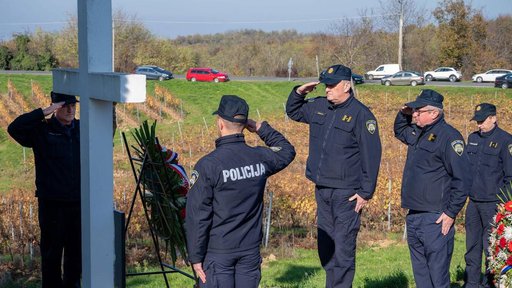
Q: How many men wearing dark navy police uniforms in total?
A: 5